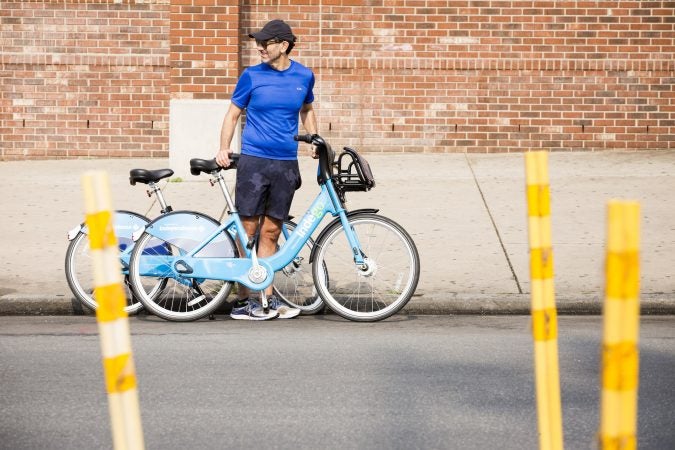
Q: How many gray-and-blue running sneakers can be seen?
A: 2